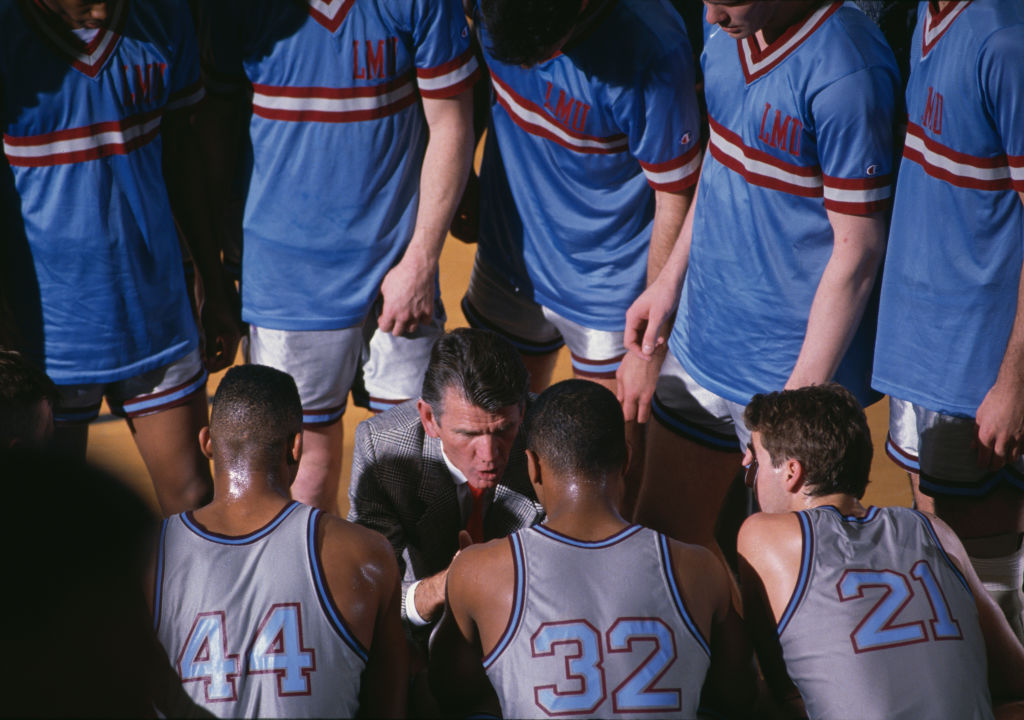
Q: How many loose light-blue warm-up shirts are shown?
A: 5